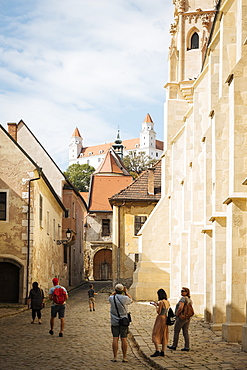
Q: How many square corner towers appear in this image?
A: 2